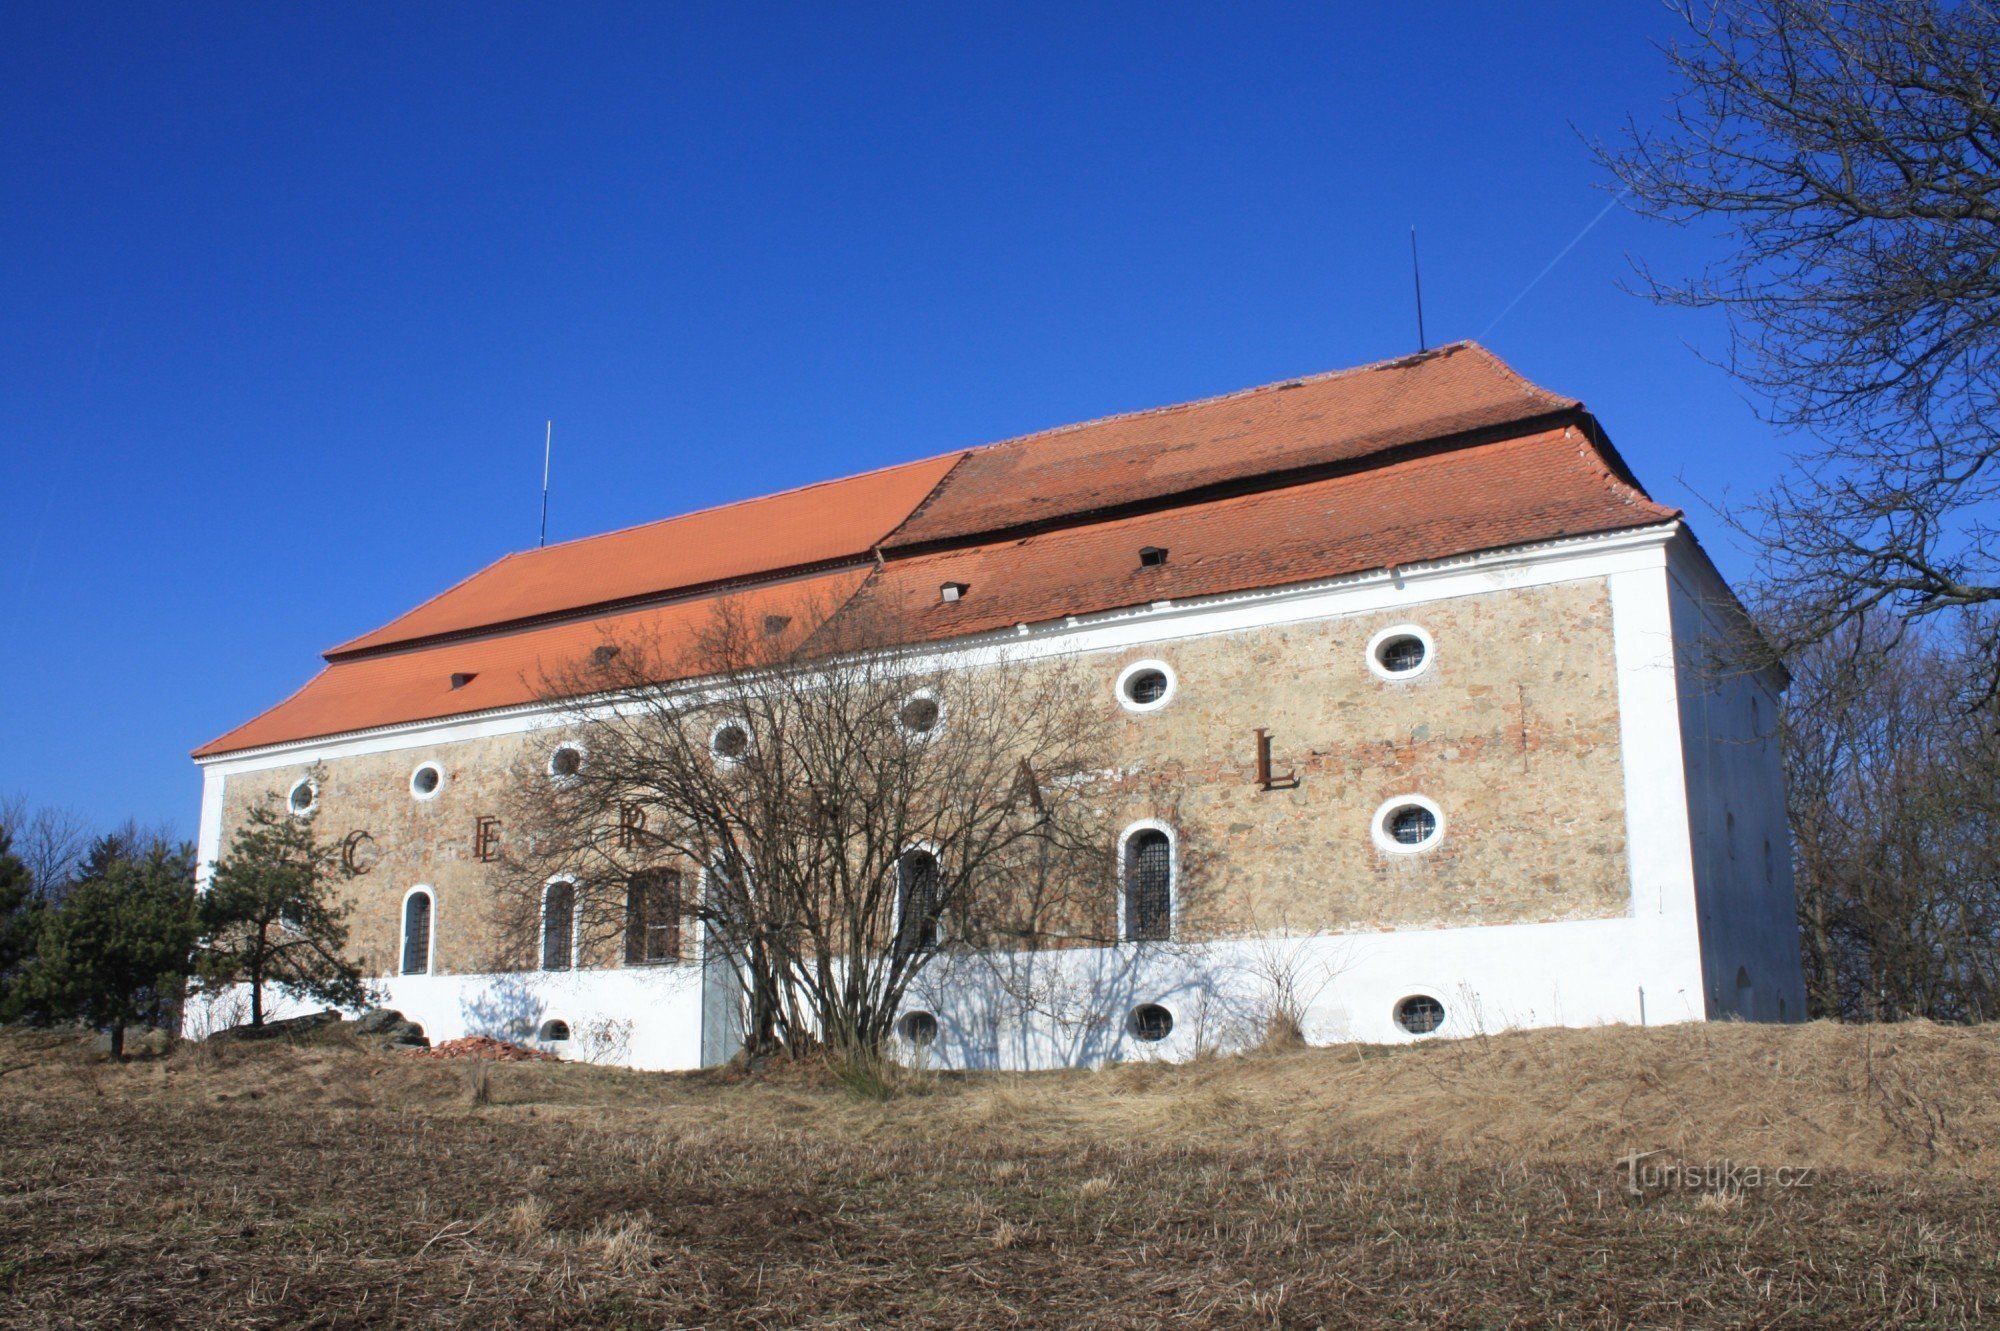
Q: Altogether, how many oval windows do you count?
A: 11